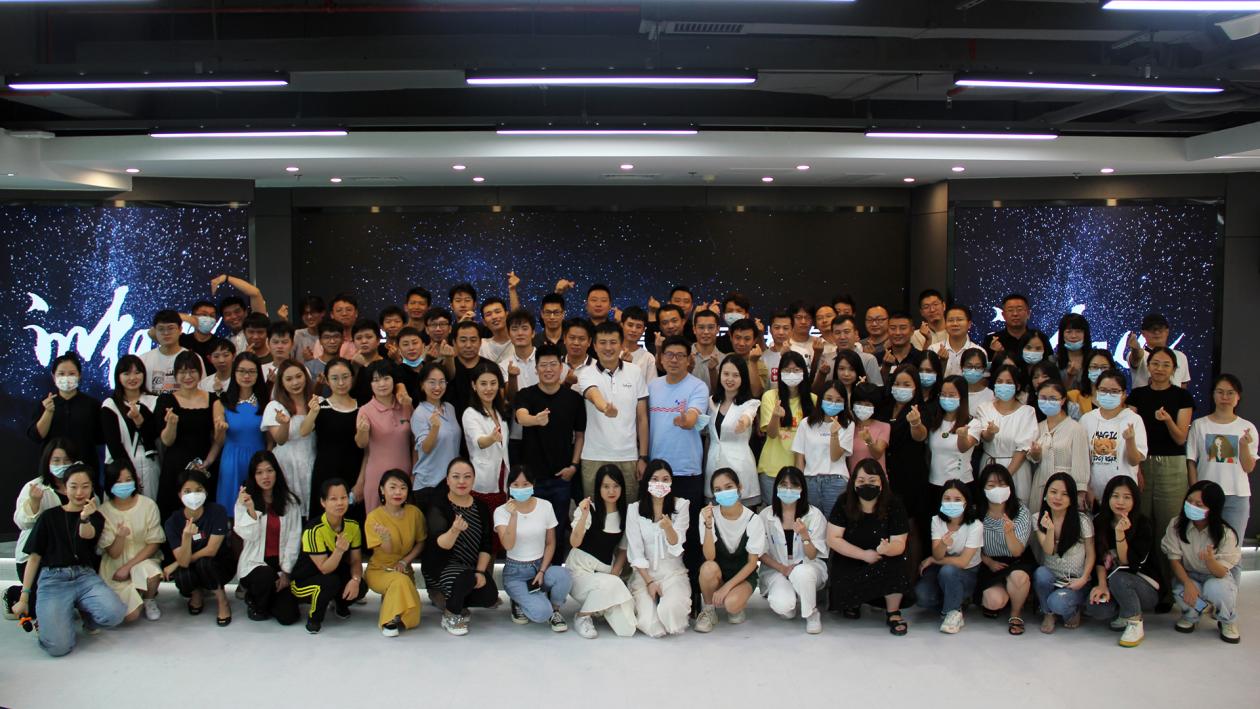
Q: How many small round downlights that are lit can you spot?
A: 11